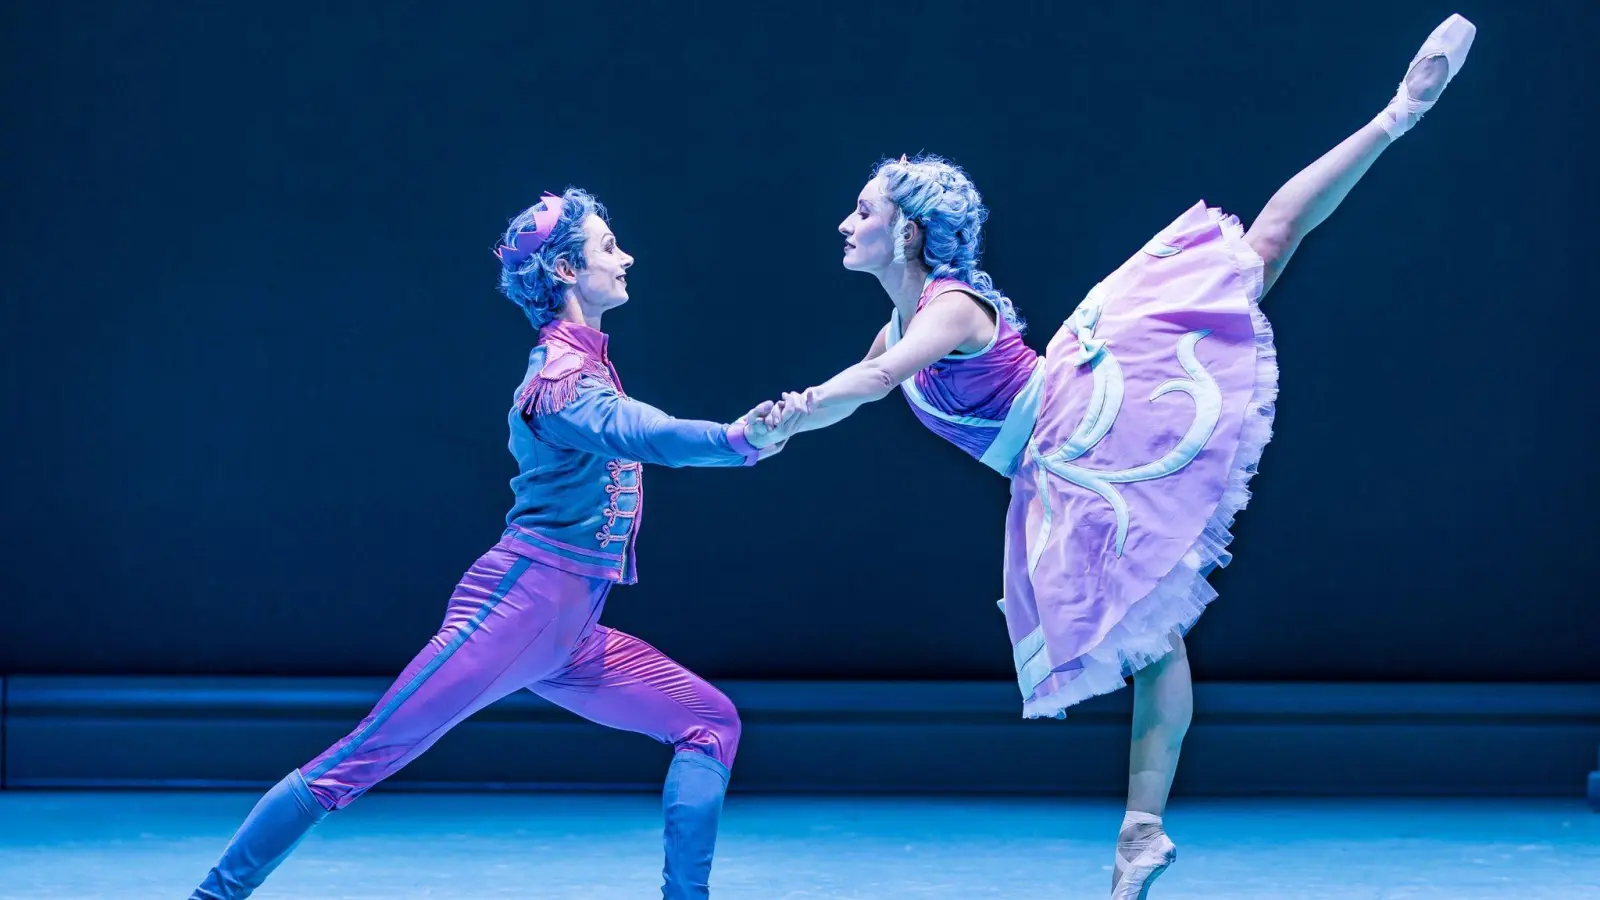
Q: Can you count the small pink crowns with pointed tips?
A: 1